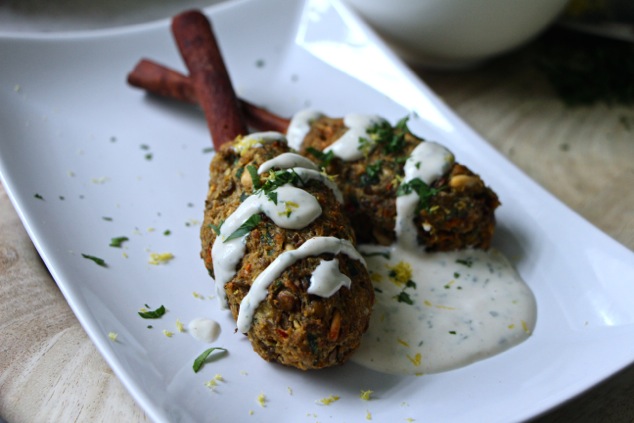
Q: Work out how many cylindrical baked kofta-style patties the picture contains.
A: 2